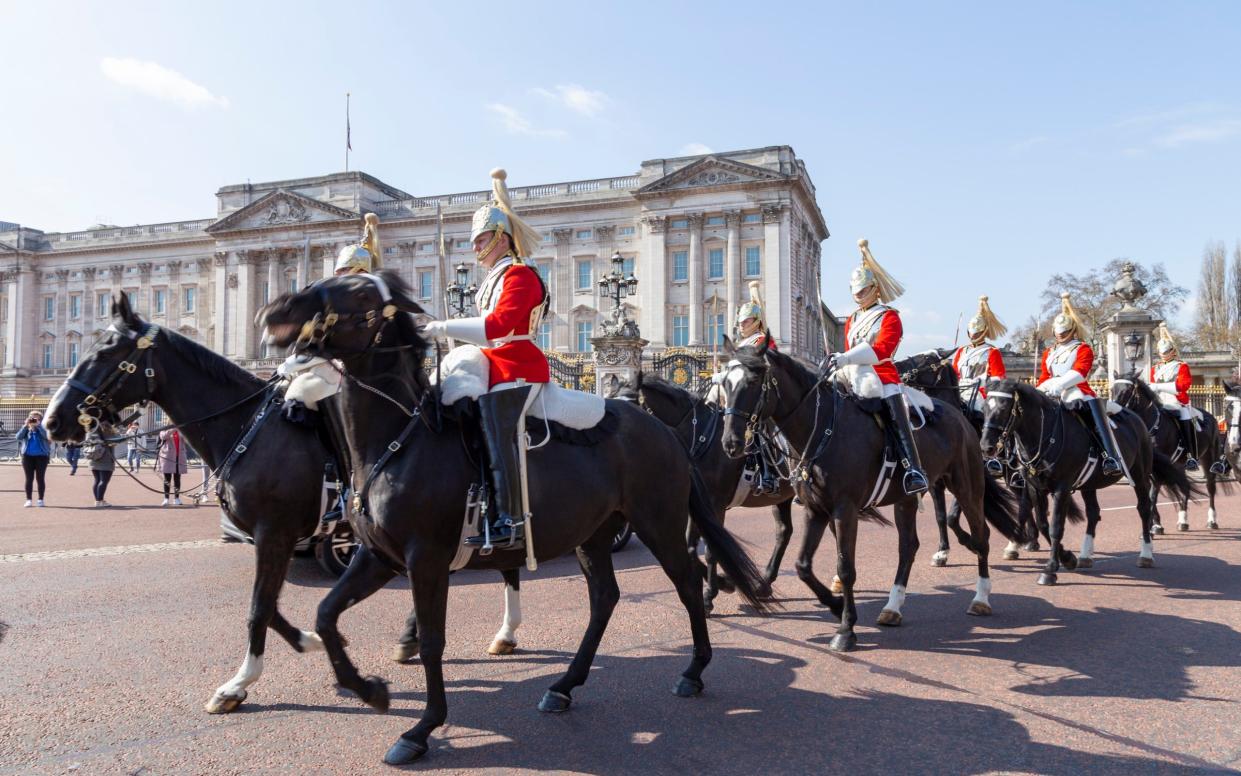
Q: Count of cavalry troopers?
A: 7